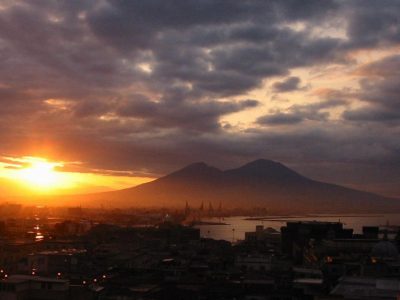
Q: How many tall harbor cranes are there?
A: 4